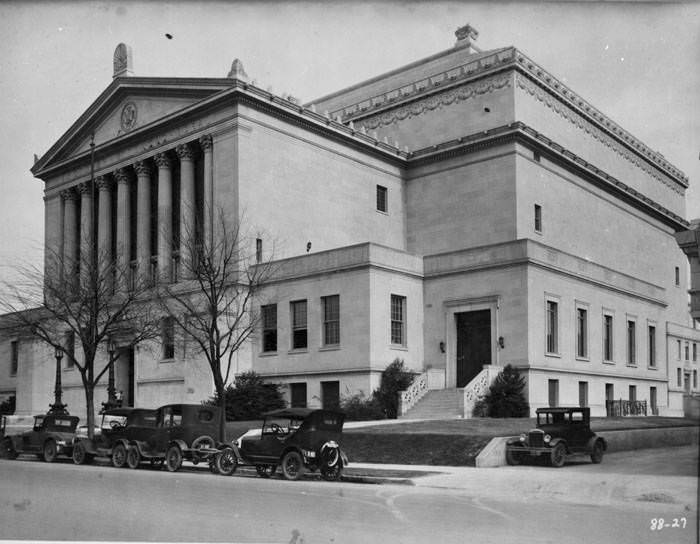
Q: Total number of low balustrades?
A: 2